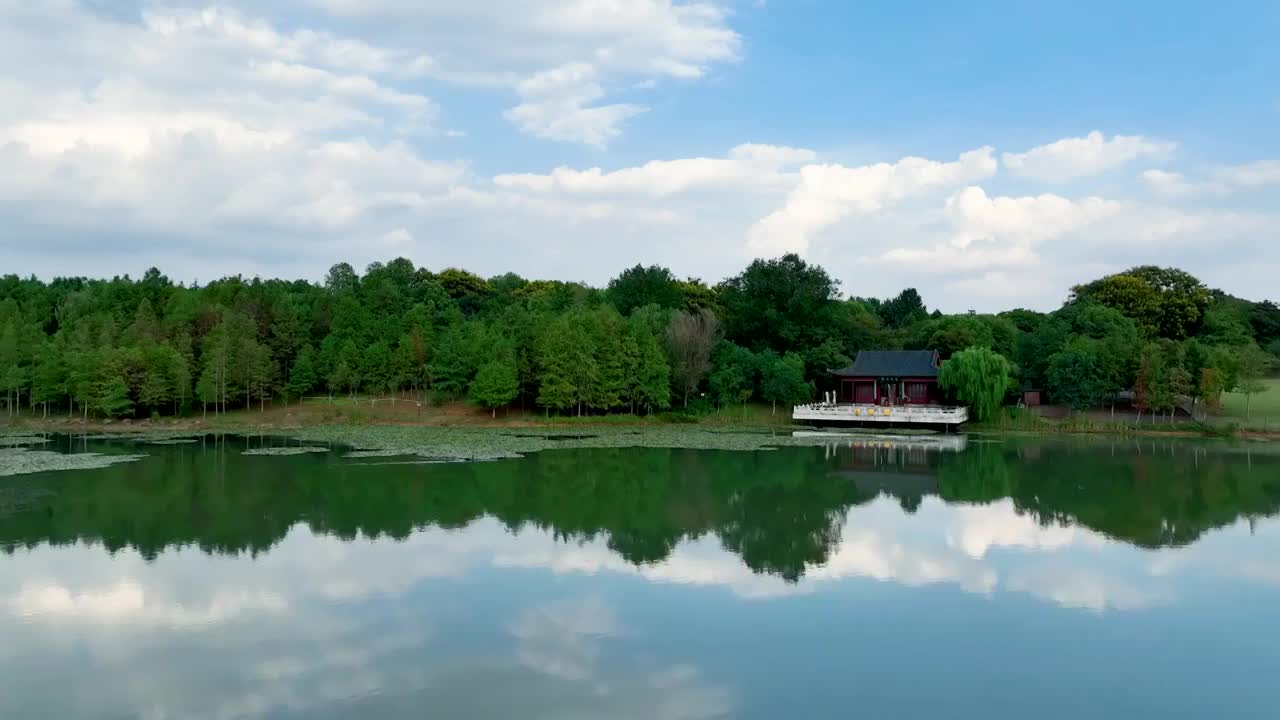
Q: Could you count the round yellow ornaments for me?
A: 3